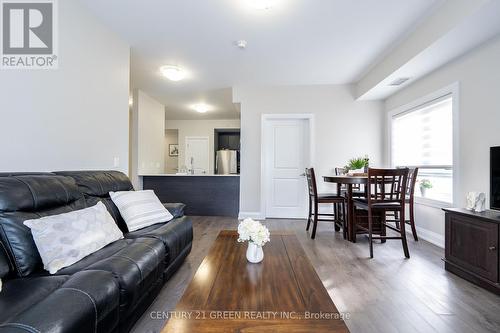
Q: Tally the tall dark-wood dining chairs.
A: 4